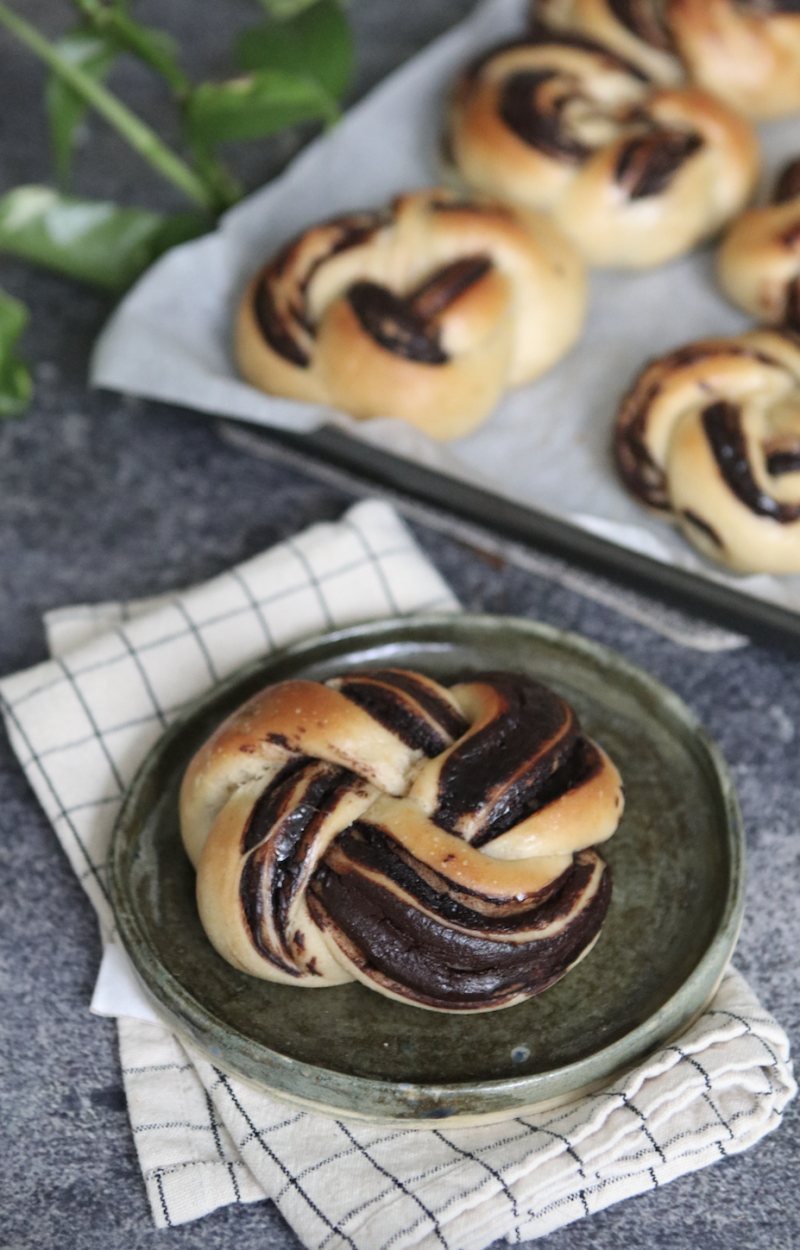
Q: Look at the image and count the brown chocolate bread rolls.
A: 6